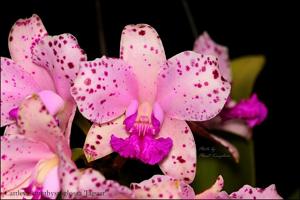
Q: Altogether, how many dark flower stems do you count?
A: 2